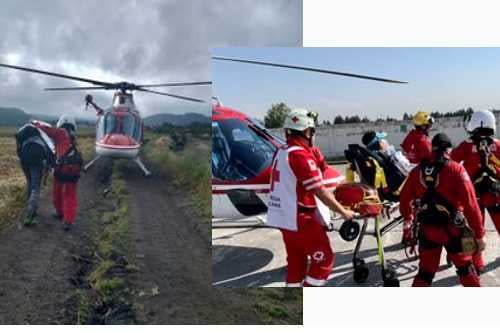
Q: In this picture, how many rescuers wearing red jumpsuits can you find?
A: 5